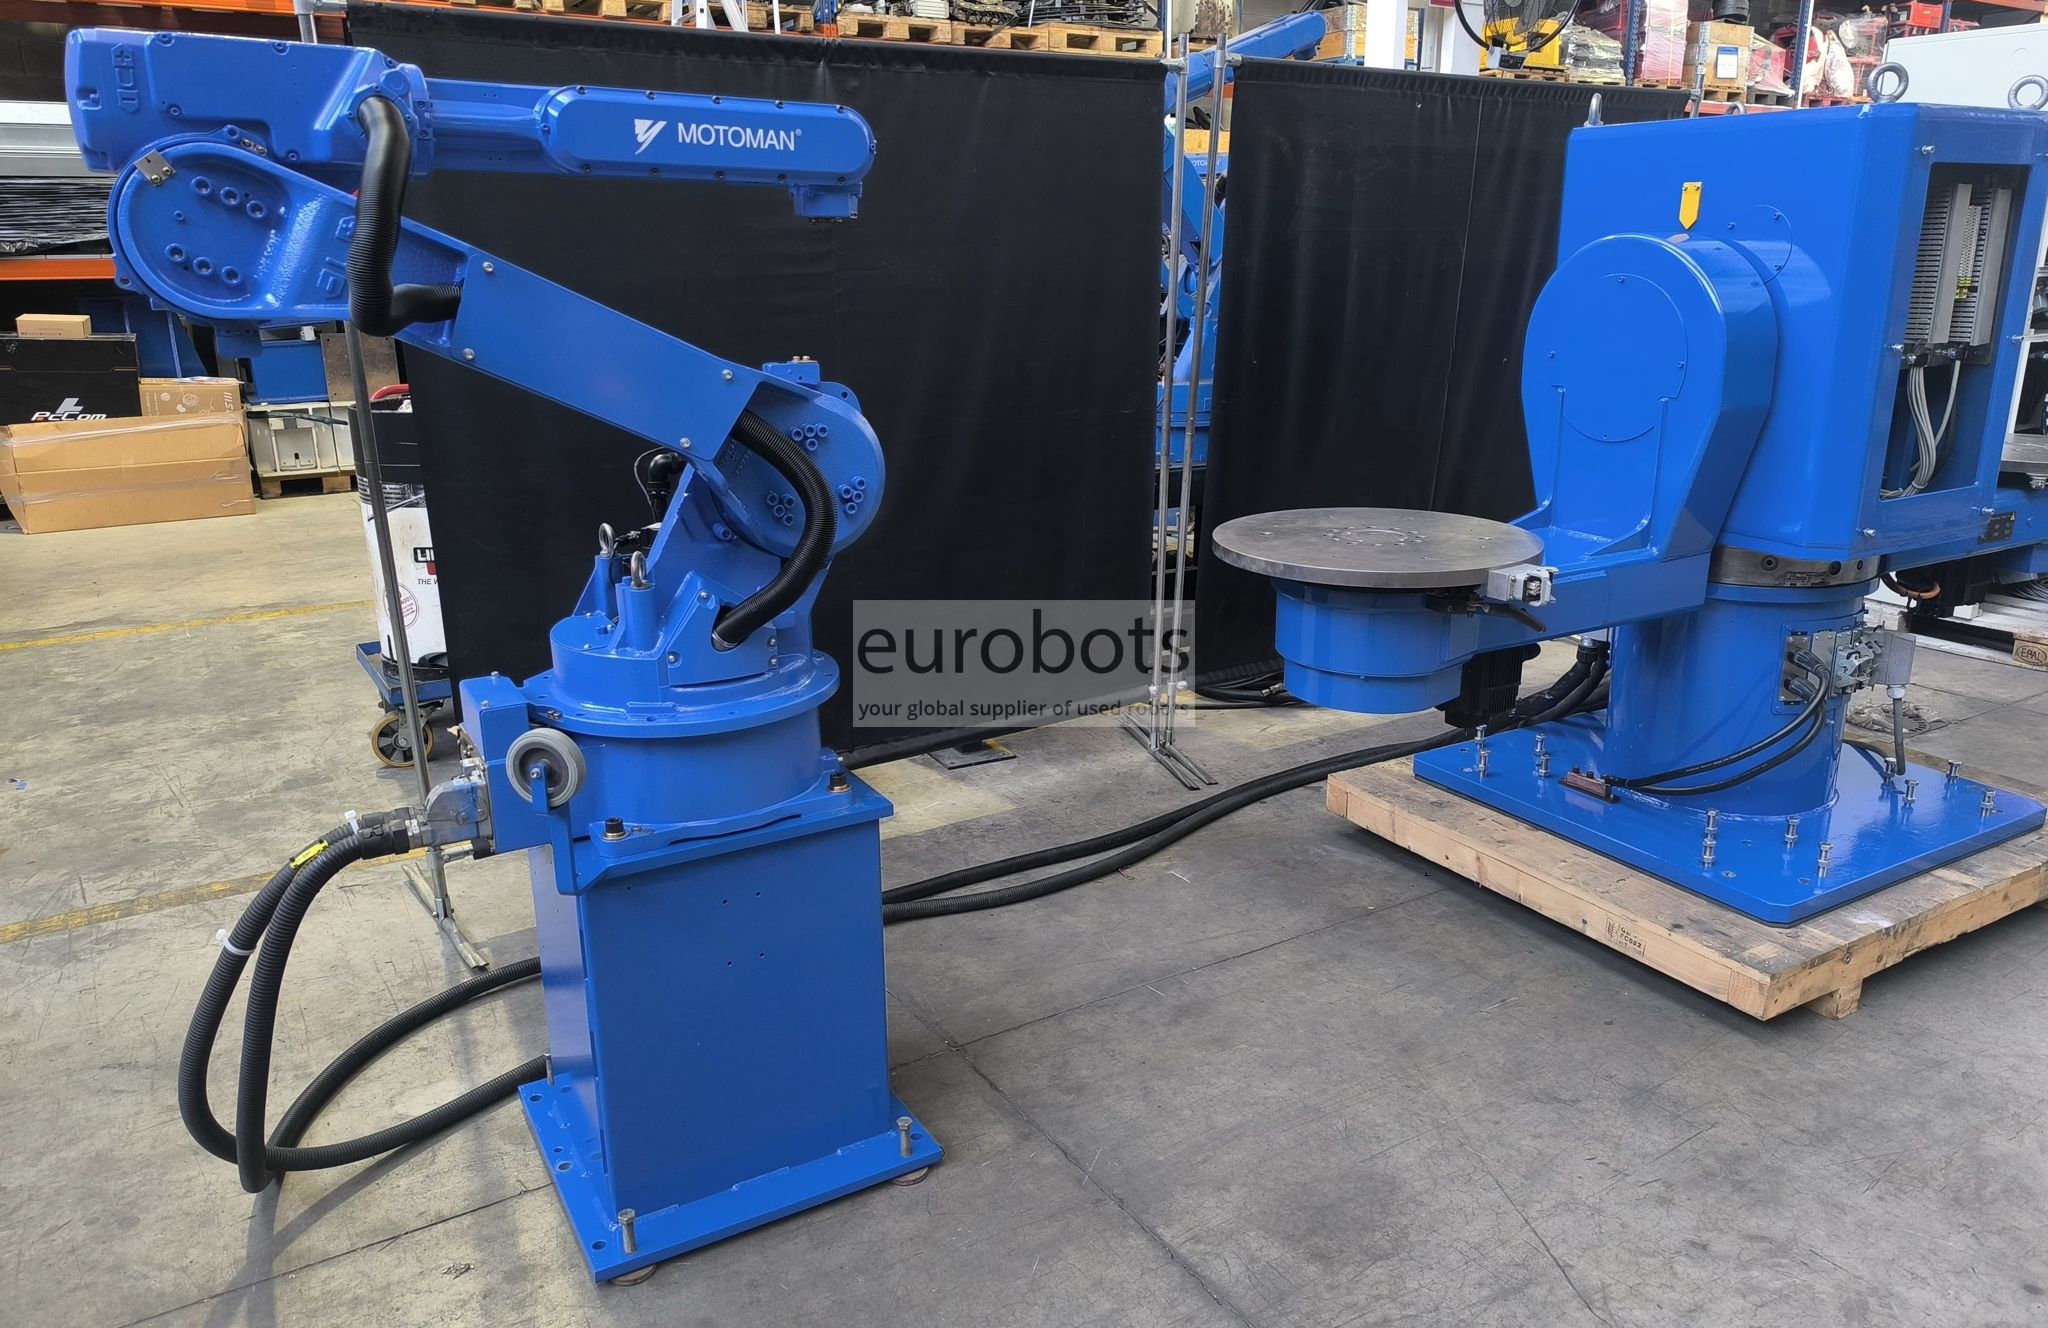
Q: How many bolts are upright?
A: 15